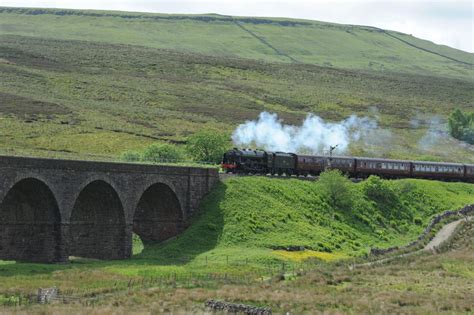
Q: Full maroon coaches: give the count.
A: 3